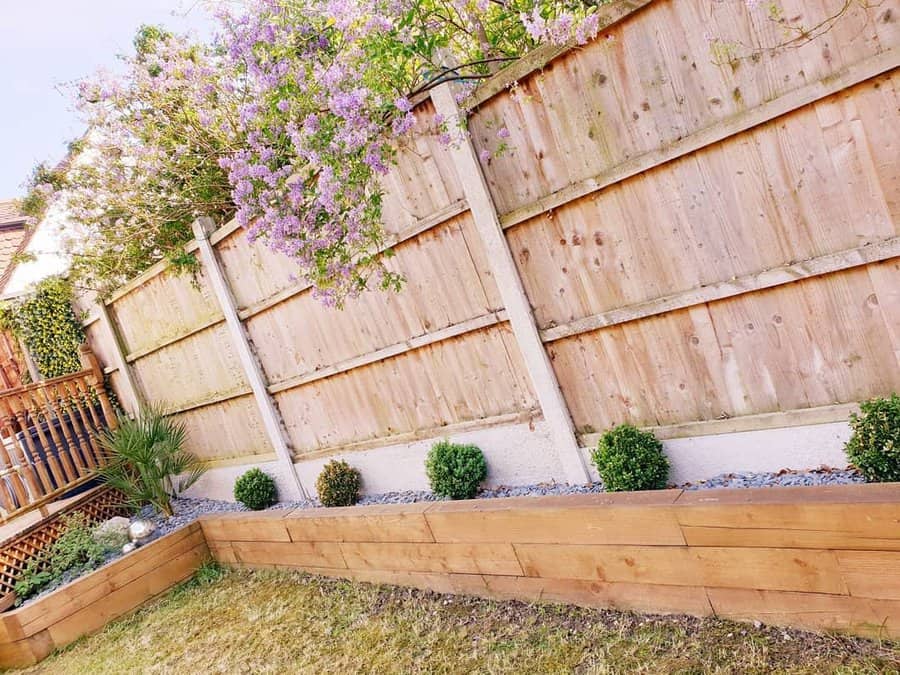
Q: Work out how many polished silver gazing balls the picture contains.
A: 2